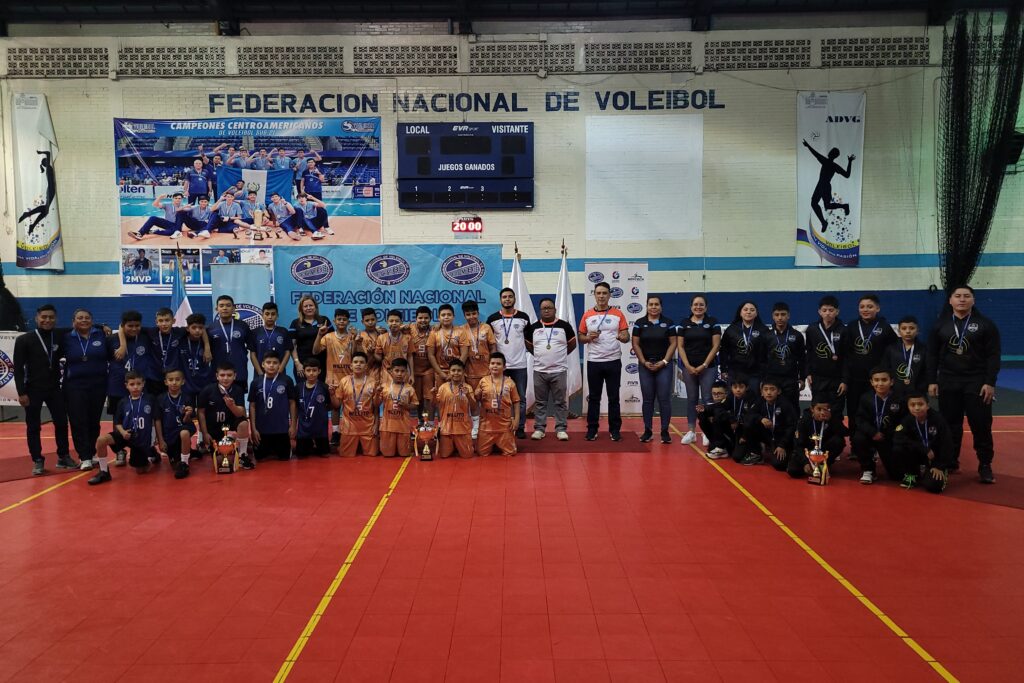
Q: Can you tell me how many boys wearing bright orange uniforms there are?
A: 10